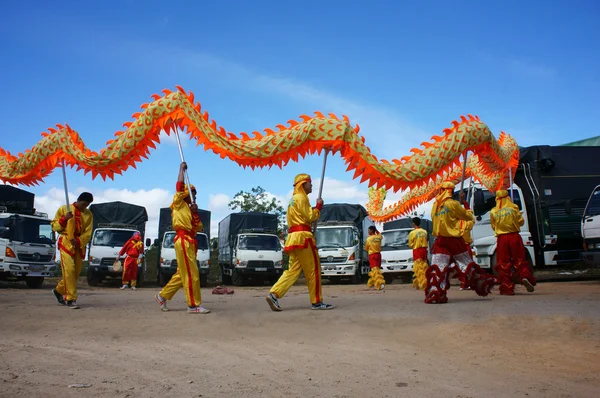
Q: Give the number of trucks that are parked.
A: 8